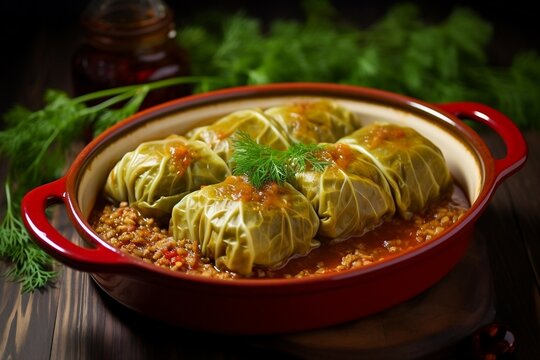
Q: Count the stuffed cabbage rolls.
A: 6